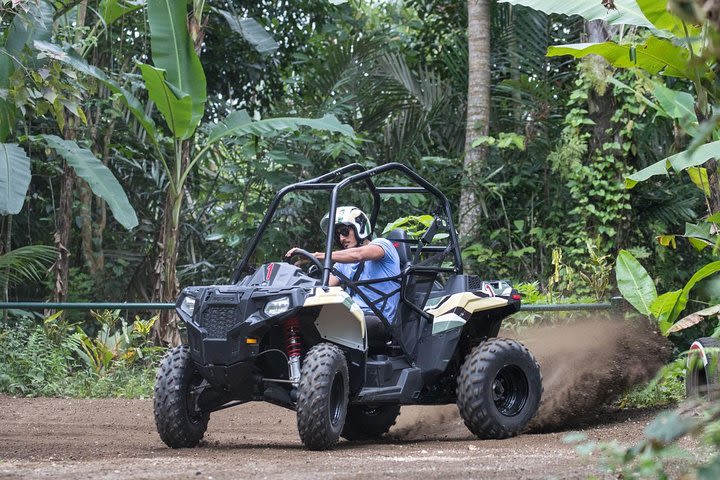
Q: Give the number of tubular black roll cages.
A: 1